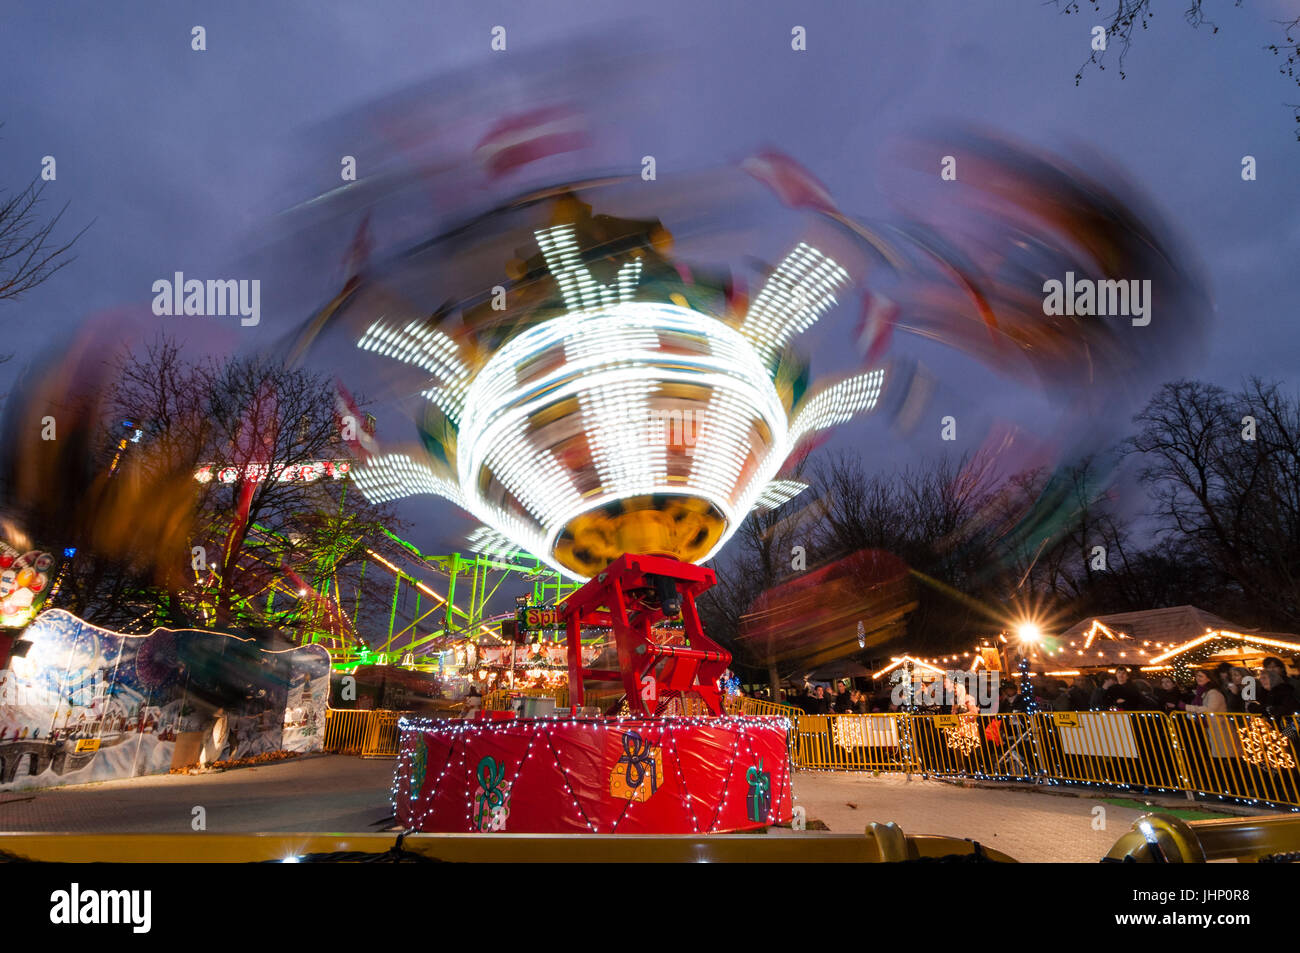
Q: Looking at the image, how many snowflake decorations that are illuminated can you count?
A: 3